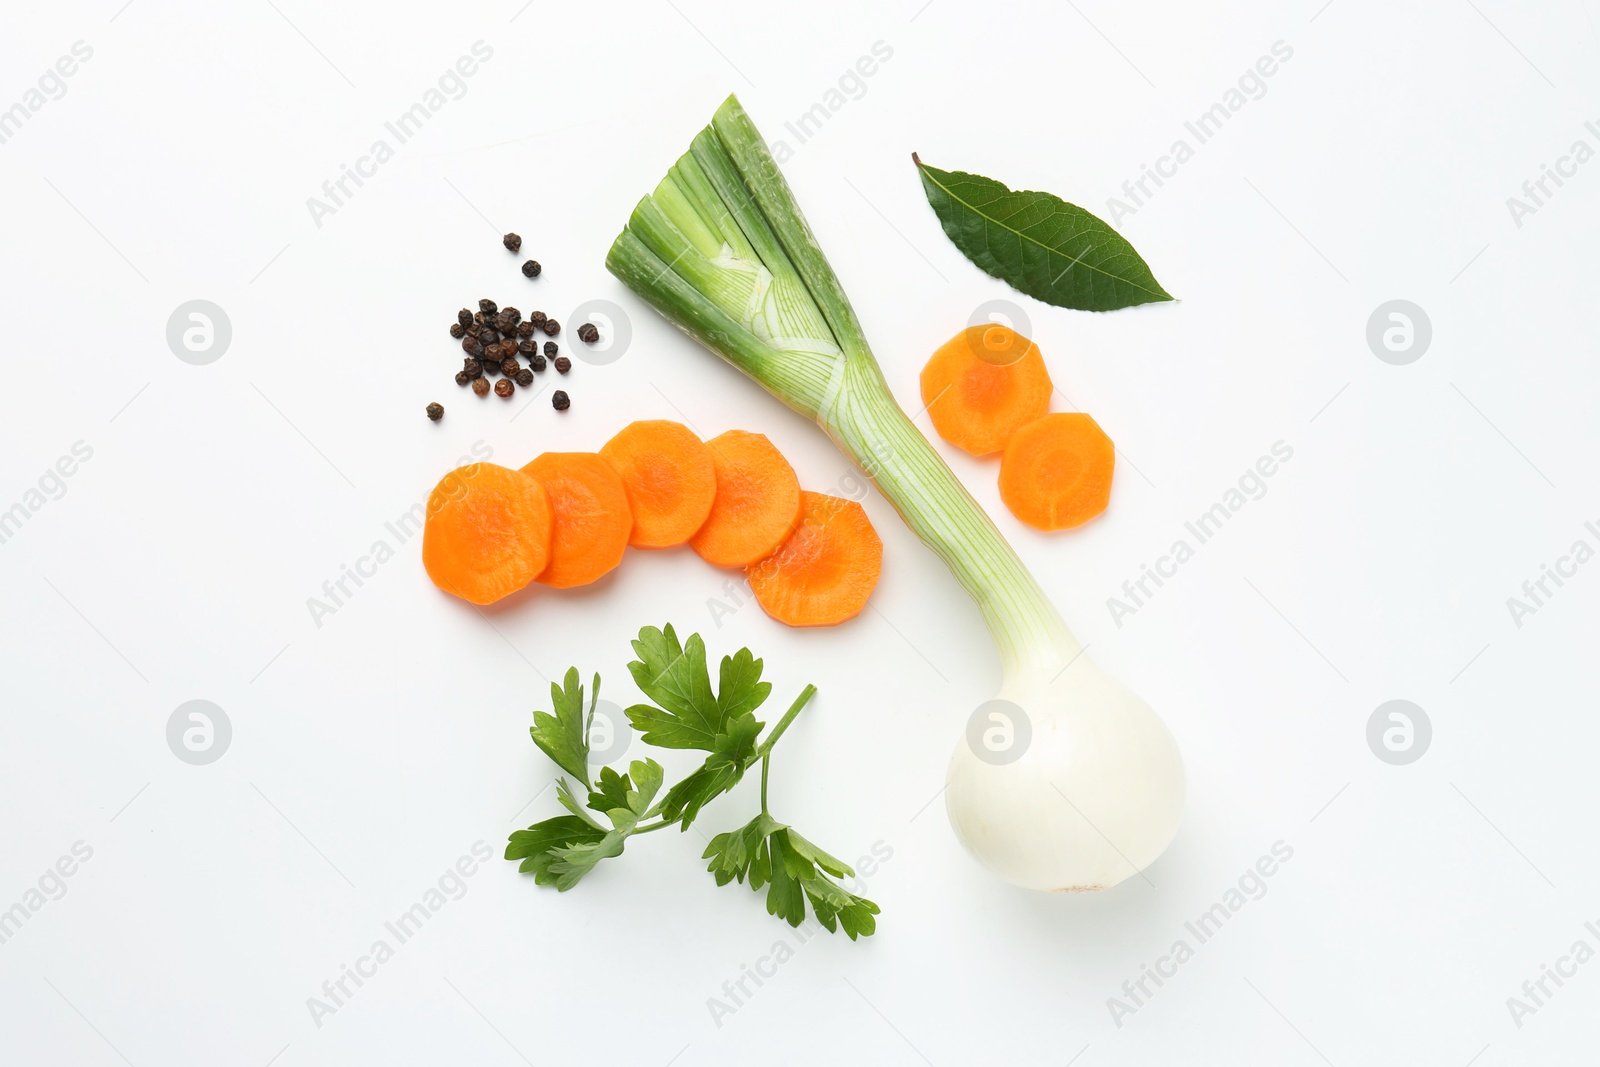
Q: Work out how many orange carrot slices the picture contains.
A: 7